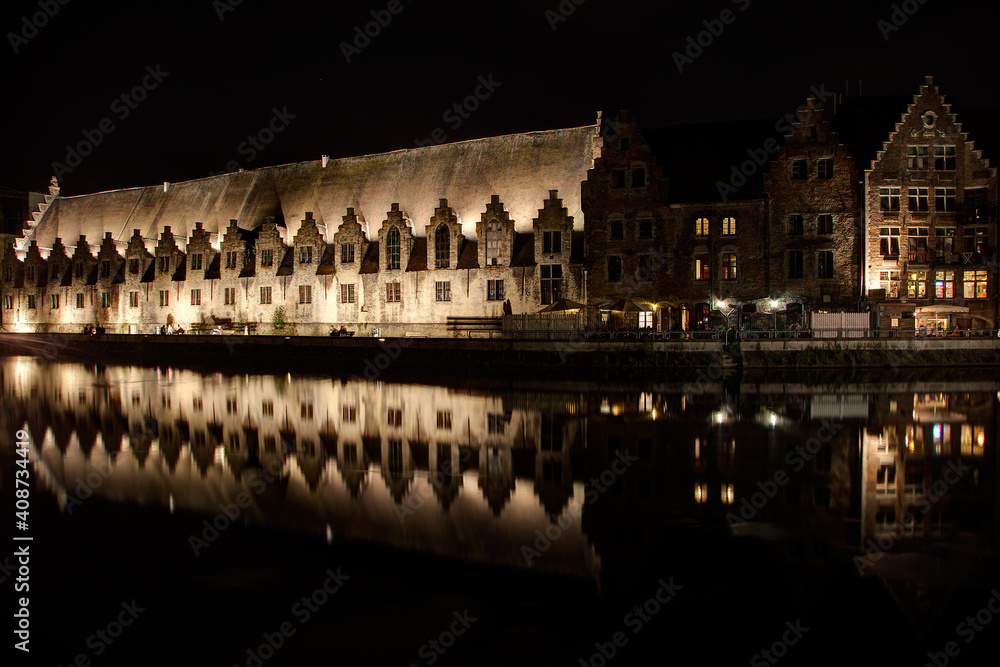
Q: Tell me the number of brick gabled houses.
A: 3